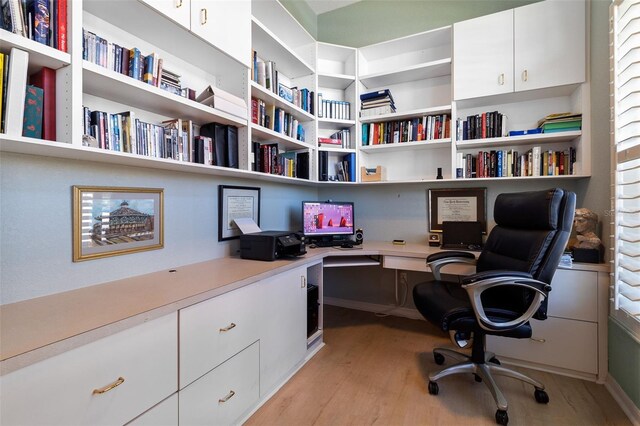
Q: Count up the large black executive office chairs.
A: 1